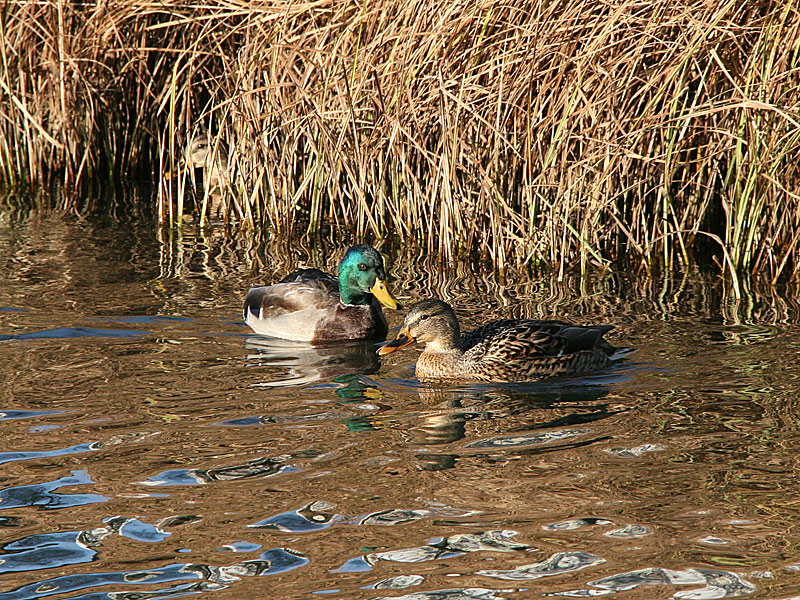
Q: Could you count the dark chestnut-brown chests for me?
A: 1